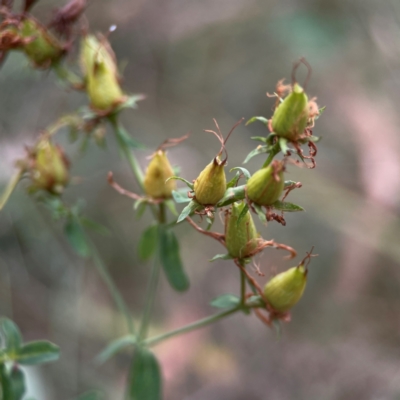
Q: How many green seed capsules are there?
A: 9